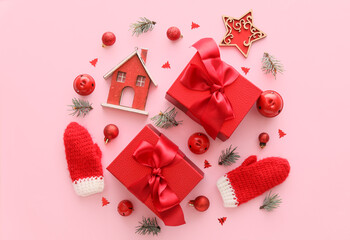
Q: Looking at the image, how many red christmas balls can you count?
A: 9